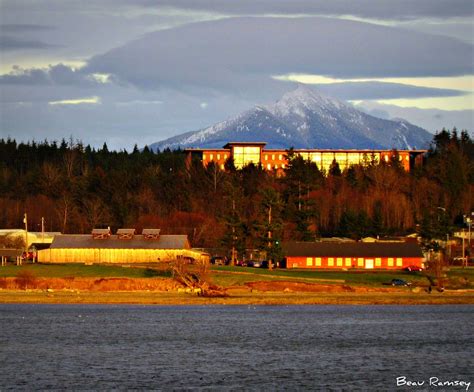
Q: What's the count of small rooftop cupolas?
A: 3